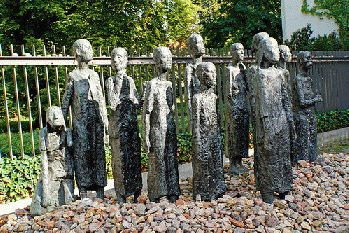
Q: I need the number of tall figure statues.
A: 10